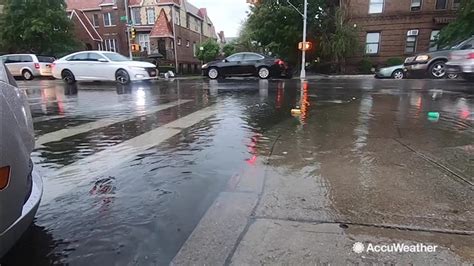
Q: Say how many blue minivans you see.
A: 0